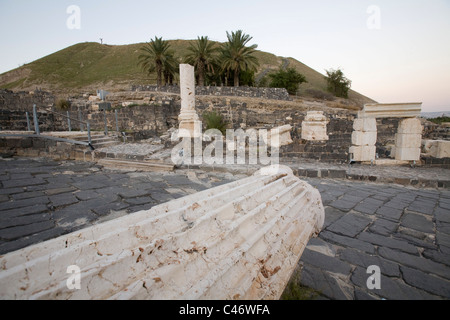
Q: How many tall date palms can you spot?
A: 3